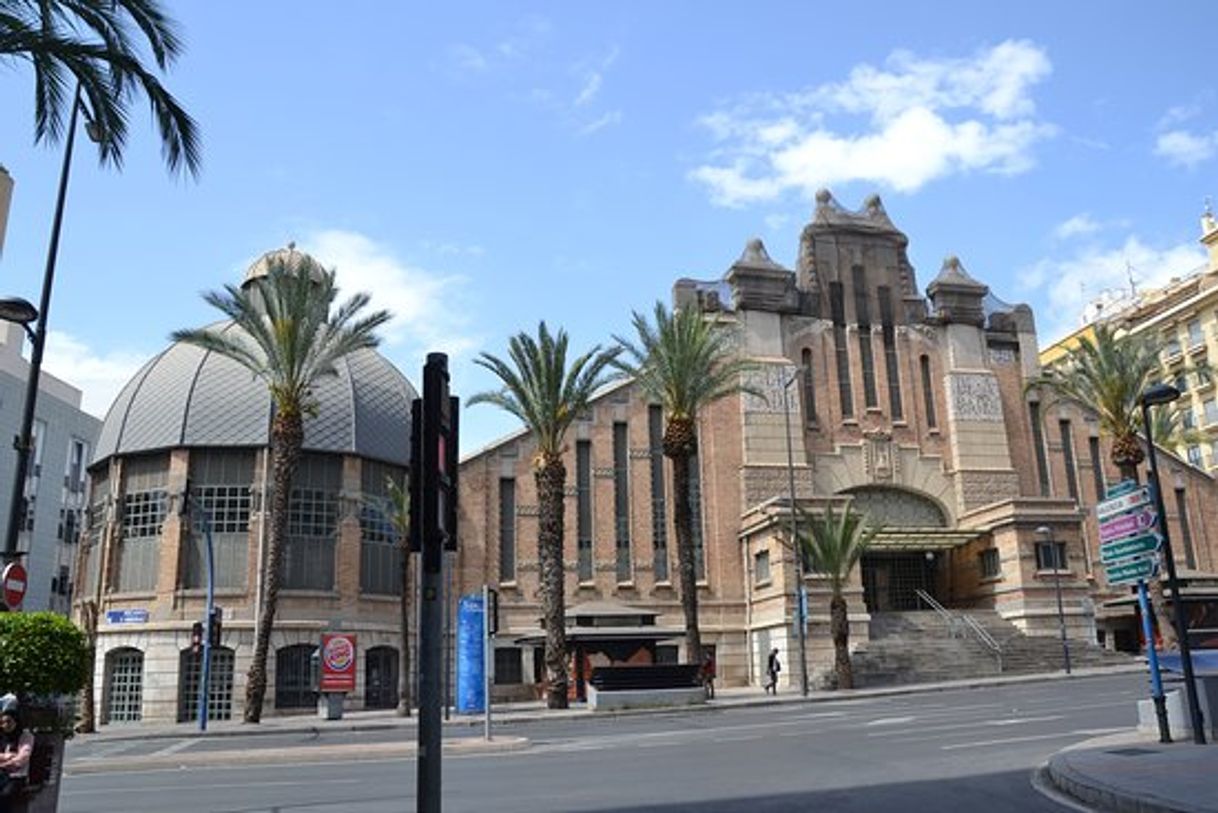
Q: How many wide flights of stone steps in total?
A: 1